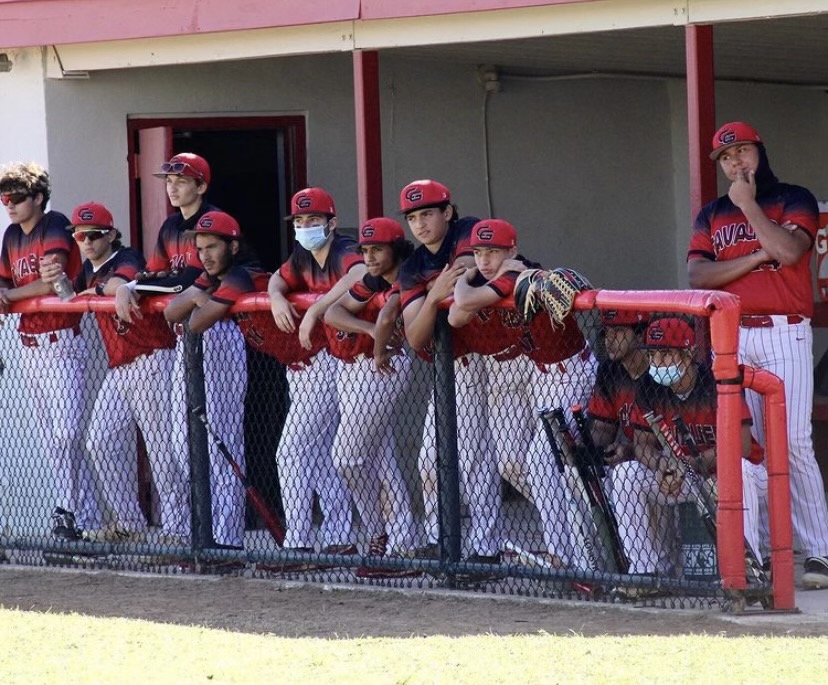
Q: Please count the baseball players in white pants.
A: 11